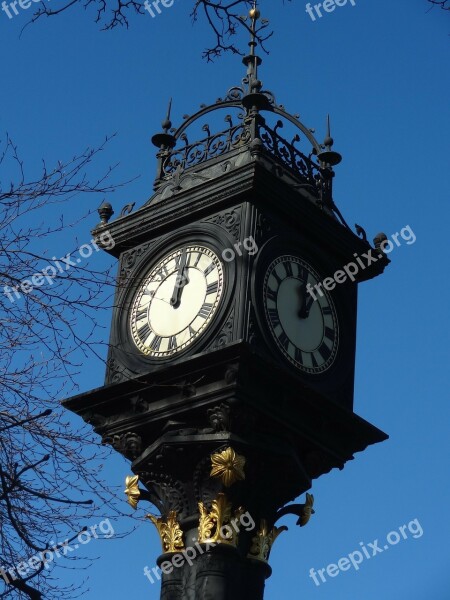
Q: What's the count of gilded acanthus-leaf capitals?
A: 3